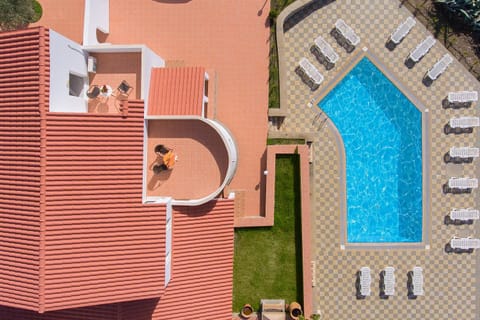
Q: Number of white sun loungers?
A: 15